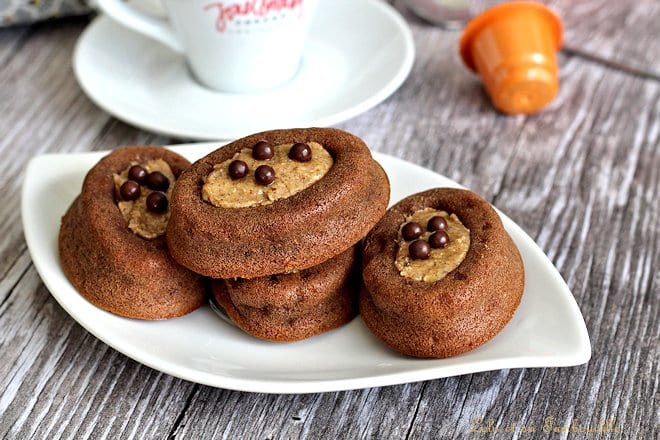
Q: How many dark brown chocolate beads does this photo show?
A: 12